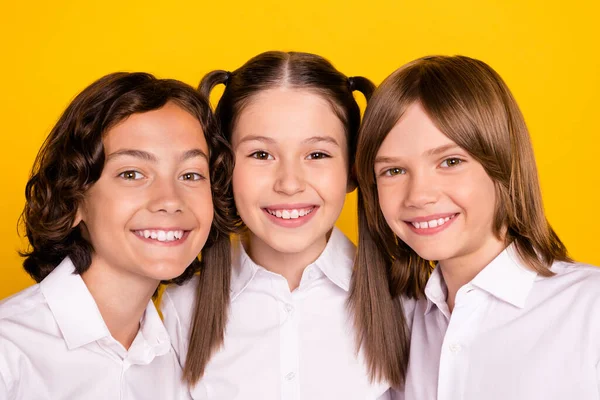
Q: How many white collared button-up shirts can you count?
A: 3